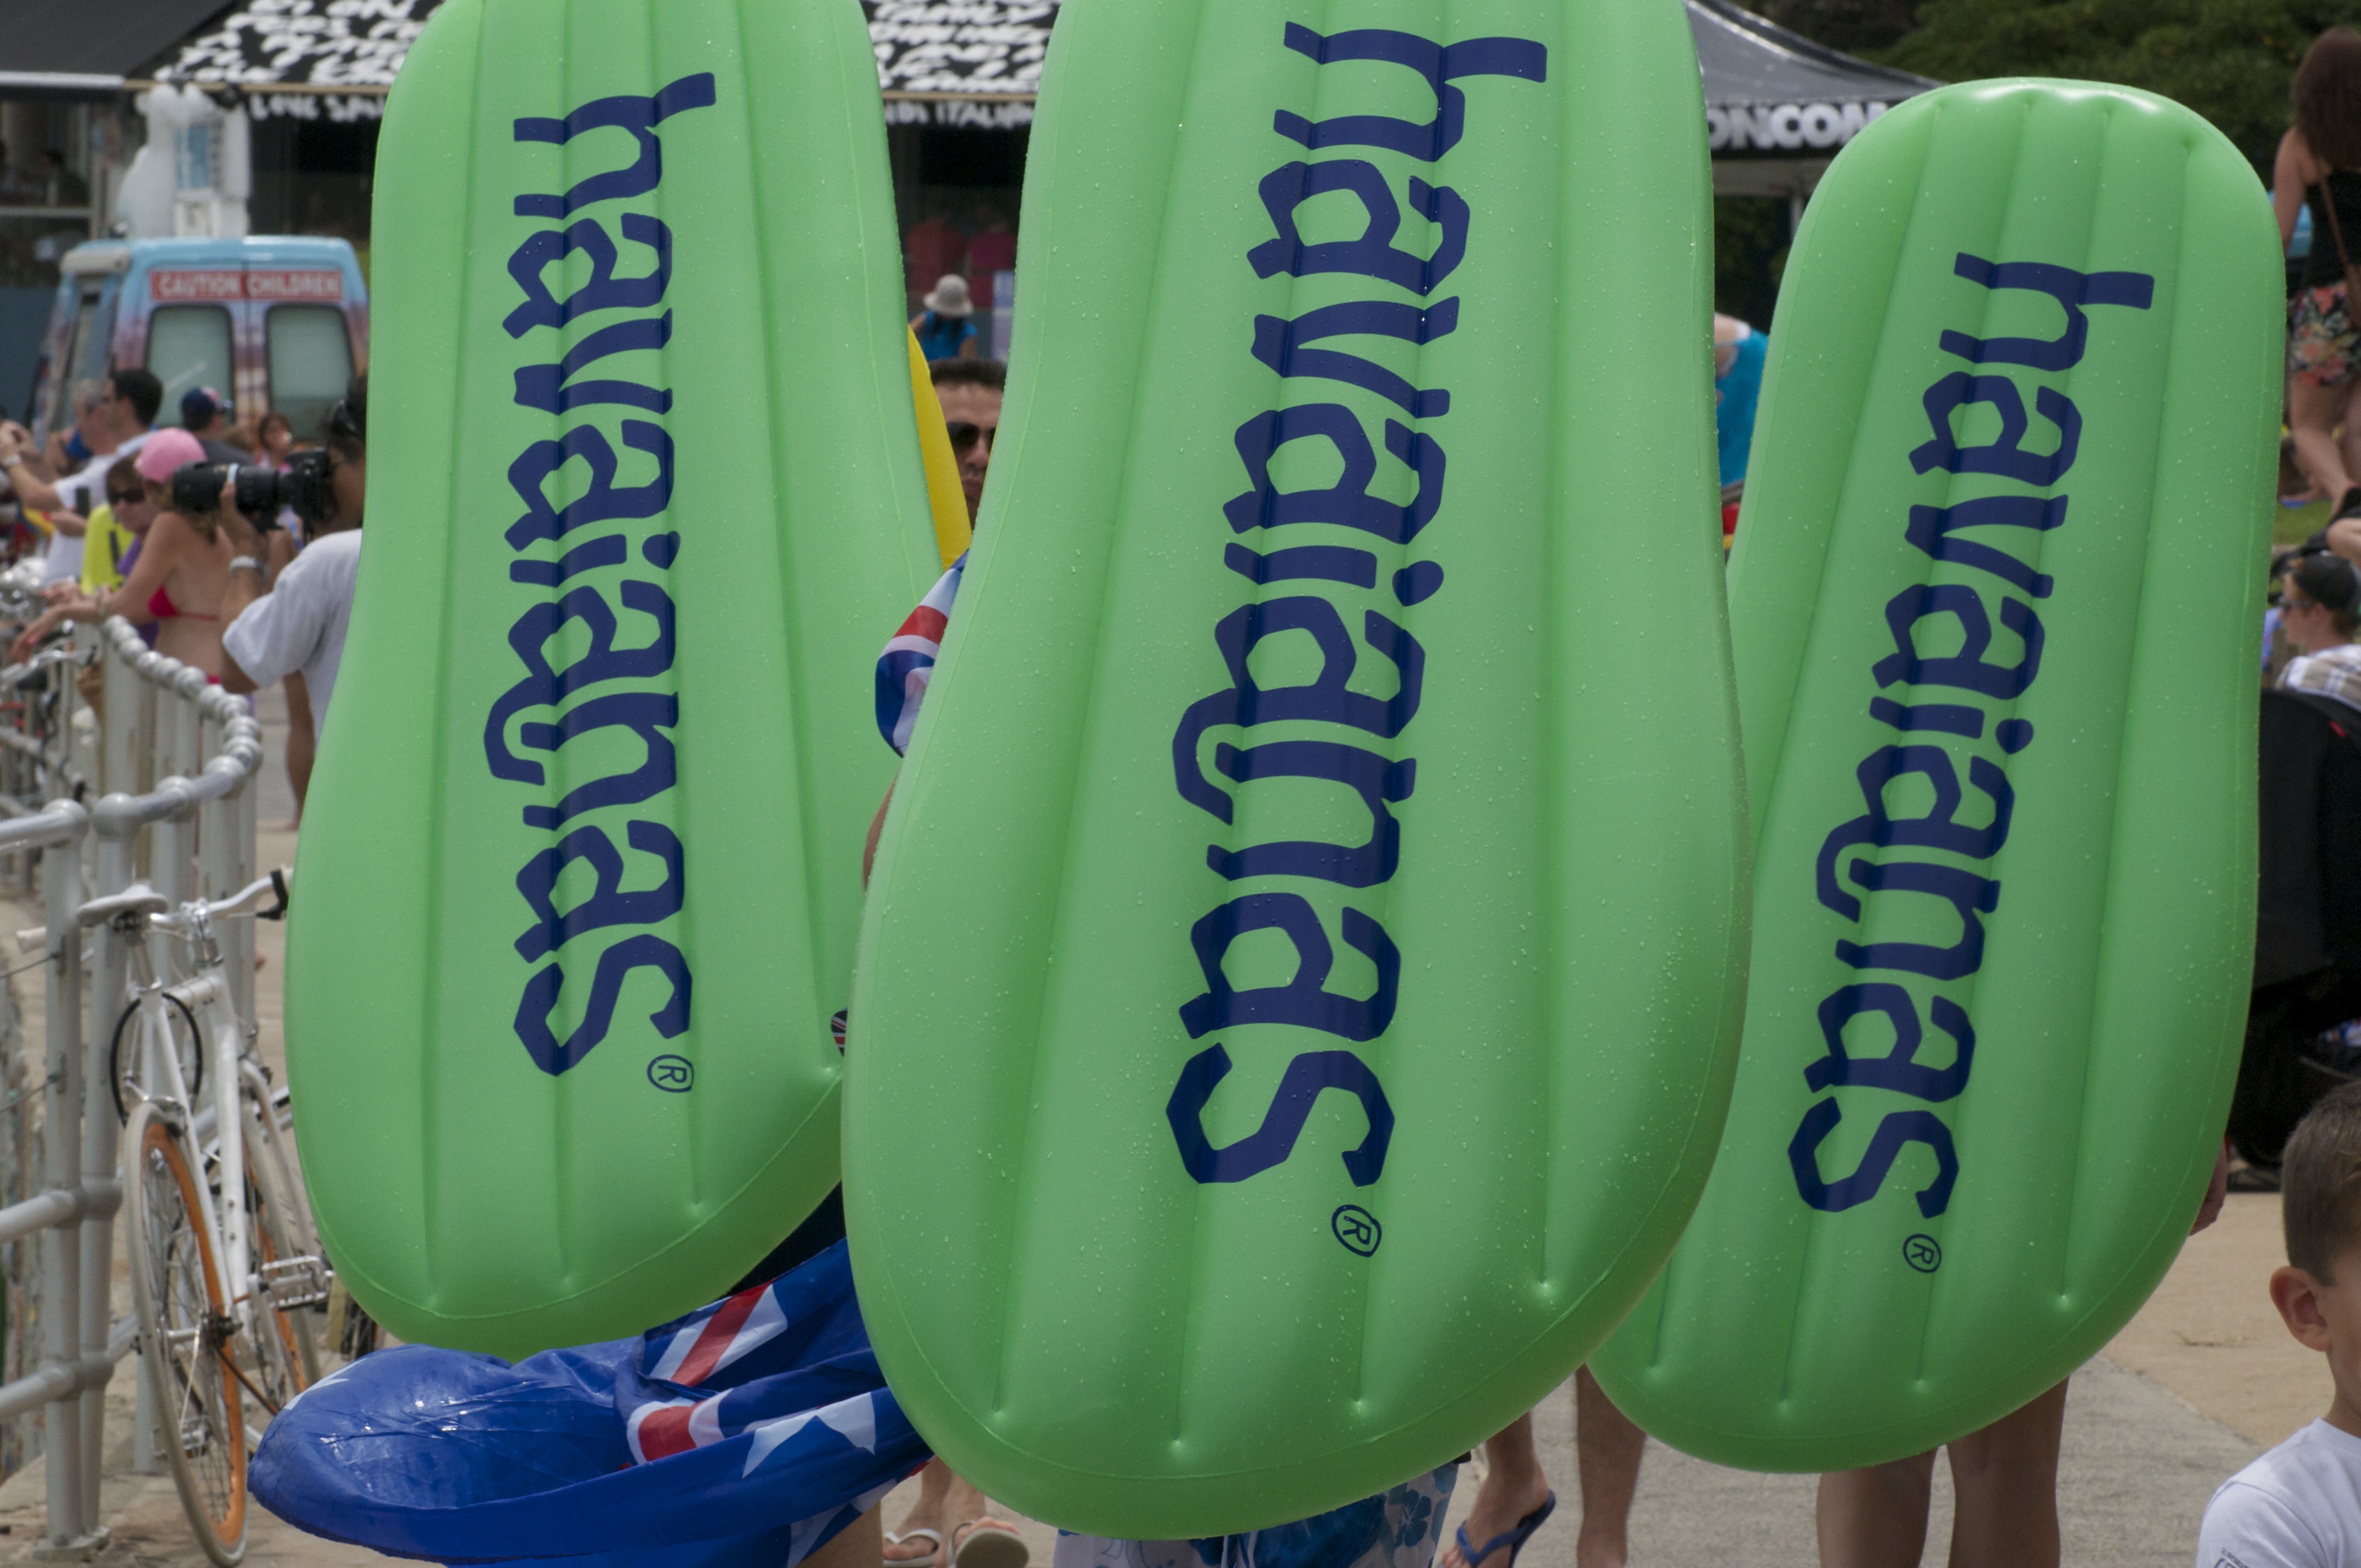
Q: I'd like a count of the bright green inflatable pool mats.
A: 3